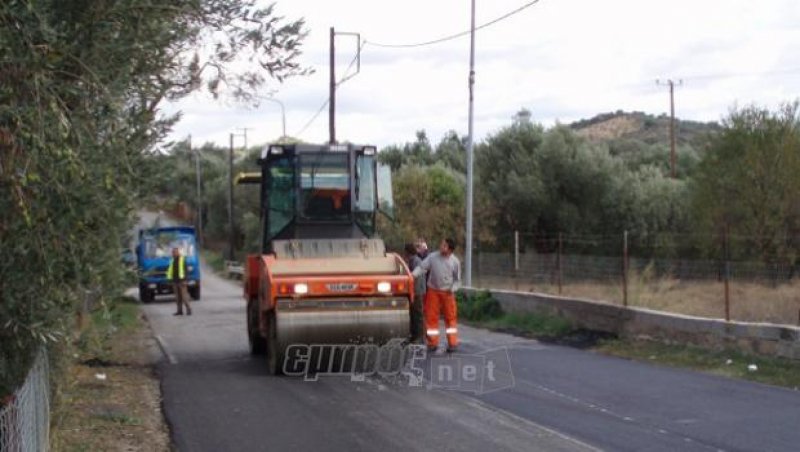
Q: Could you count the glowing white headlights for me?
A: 2